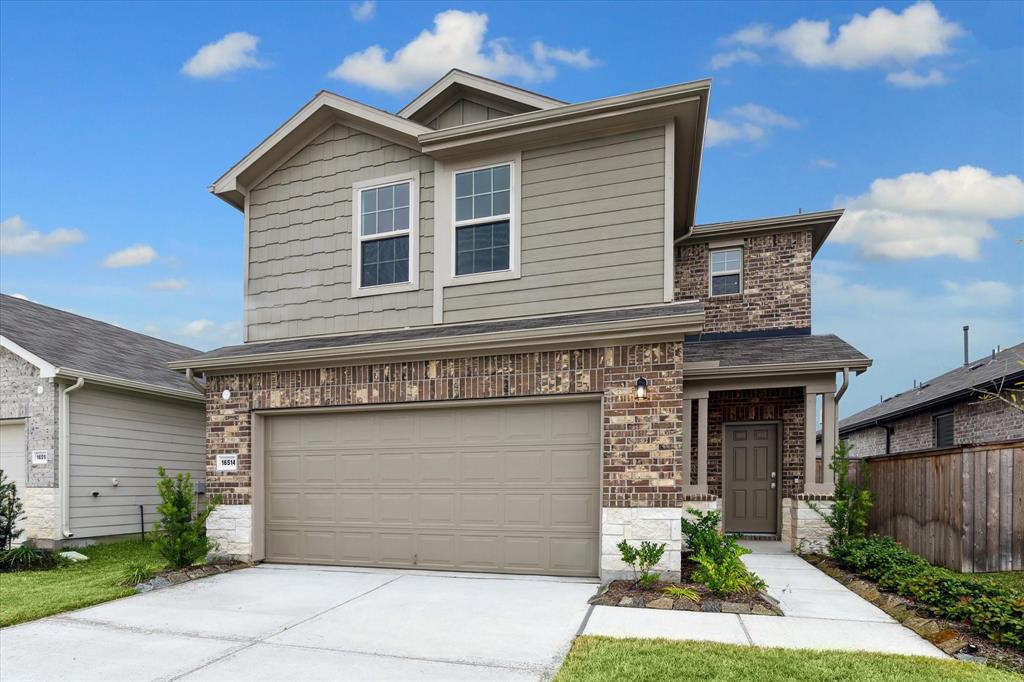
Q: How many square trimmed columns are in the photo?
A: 4